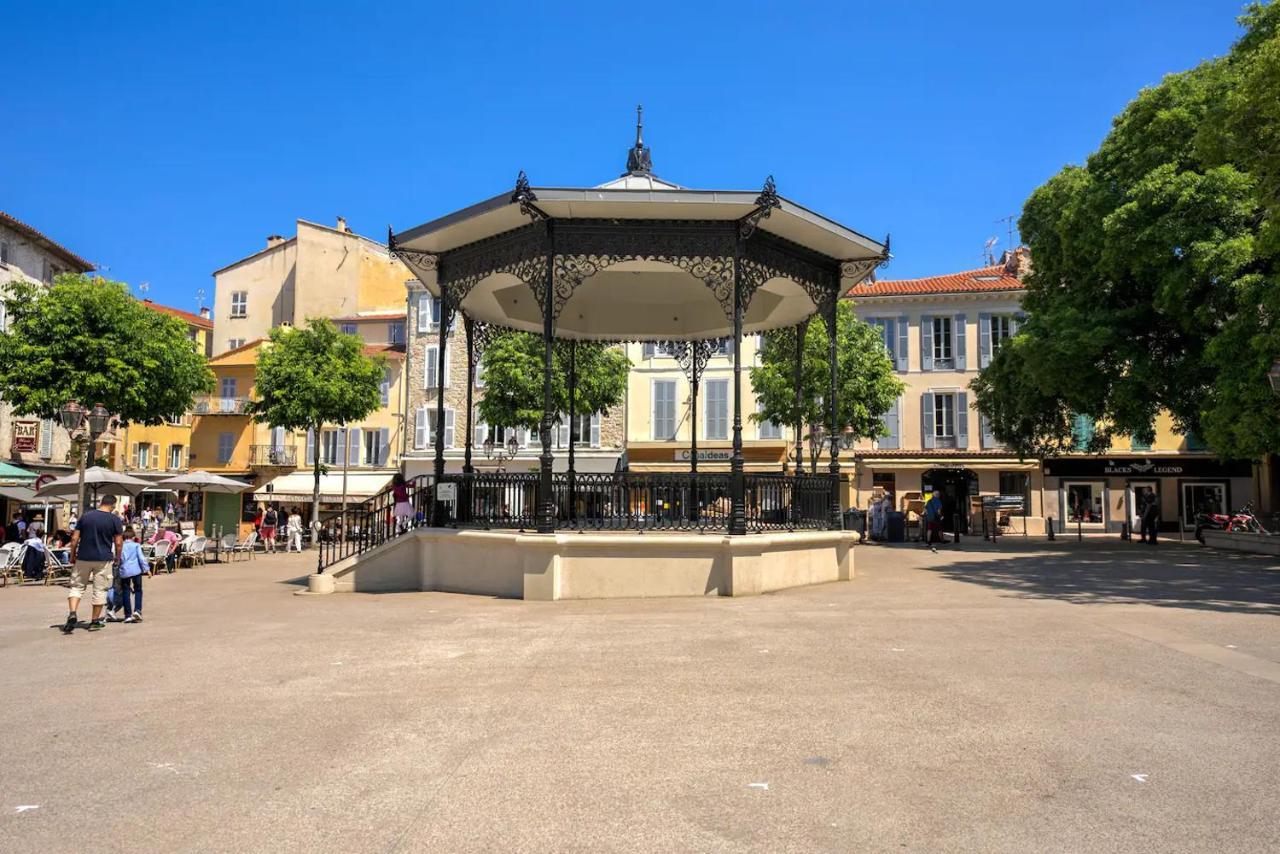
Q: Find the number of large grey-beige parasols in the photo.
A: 2